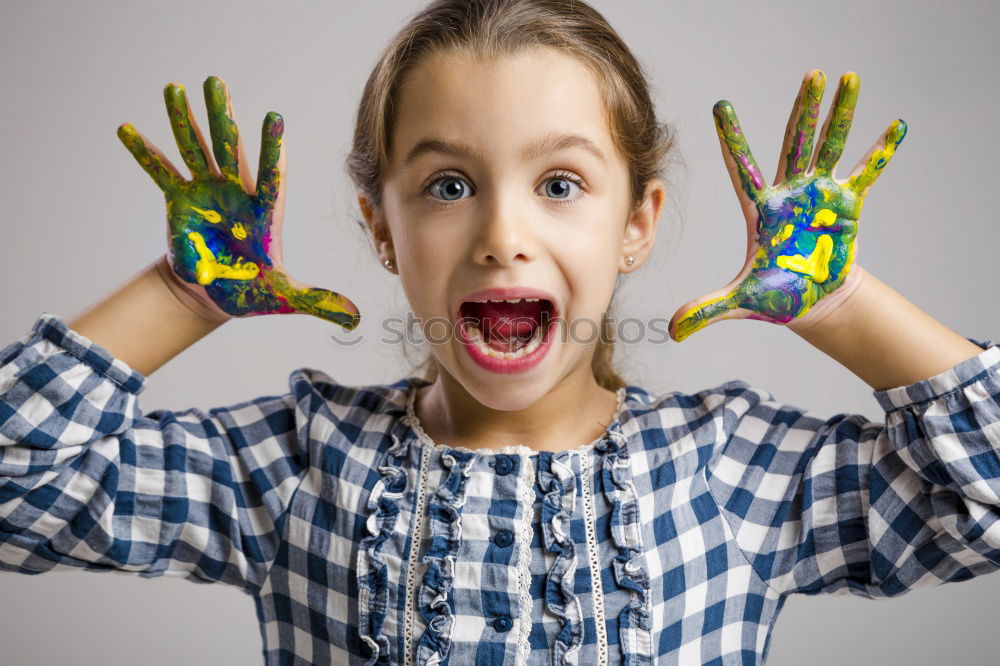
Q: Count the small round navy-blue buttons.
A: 3